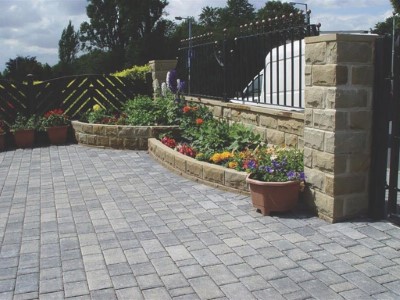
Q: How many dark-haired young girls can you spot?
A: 0